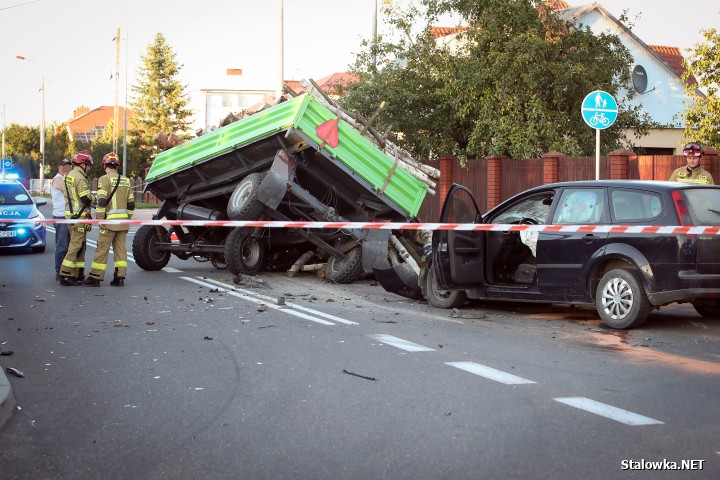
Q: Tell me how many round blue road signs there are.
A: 1